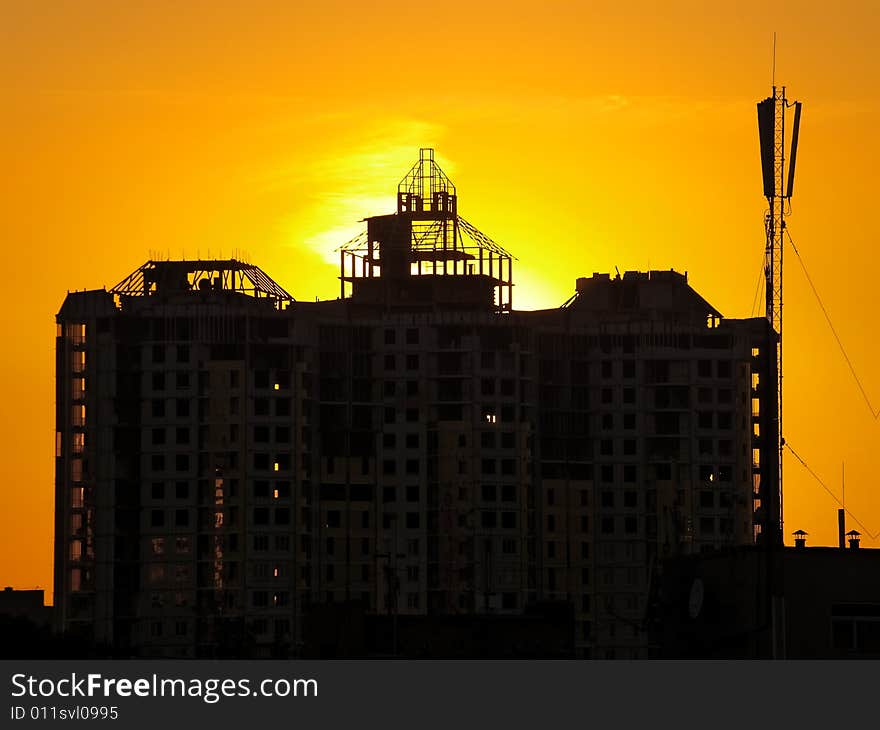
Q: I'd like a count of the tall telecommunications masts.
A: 1